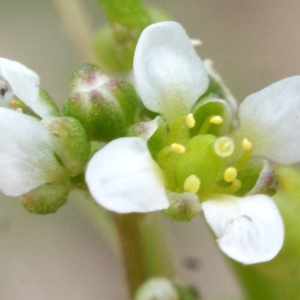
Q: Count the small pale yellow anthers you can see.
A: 6